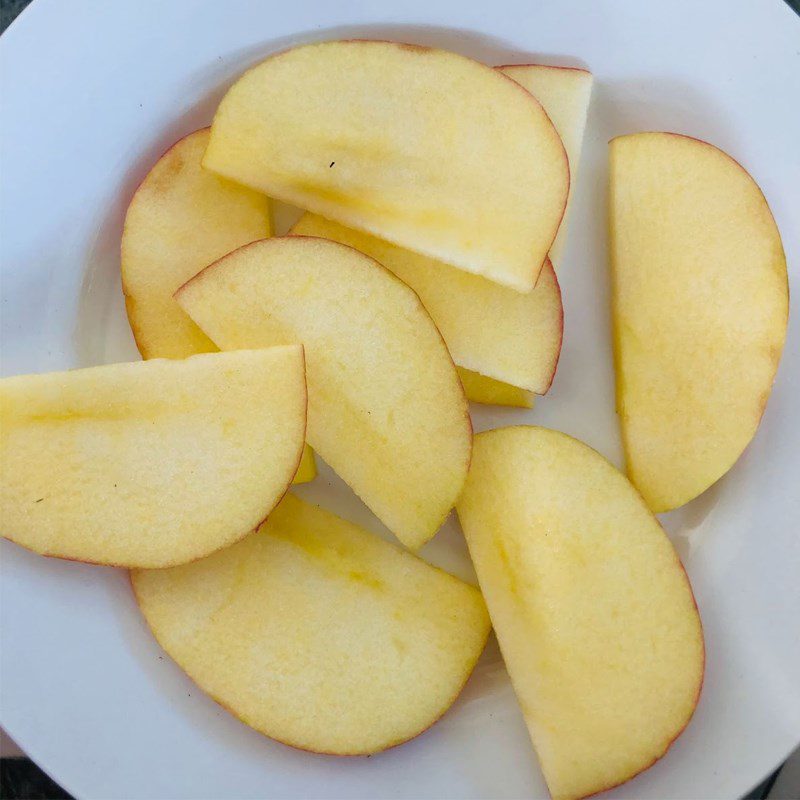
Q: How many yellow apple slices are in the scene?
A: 9